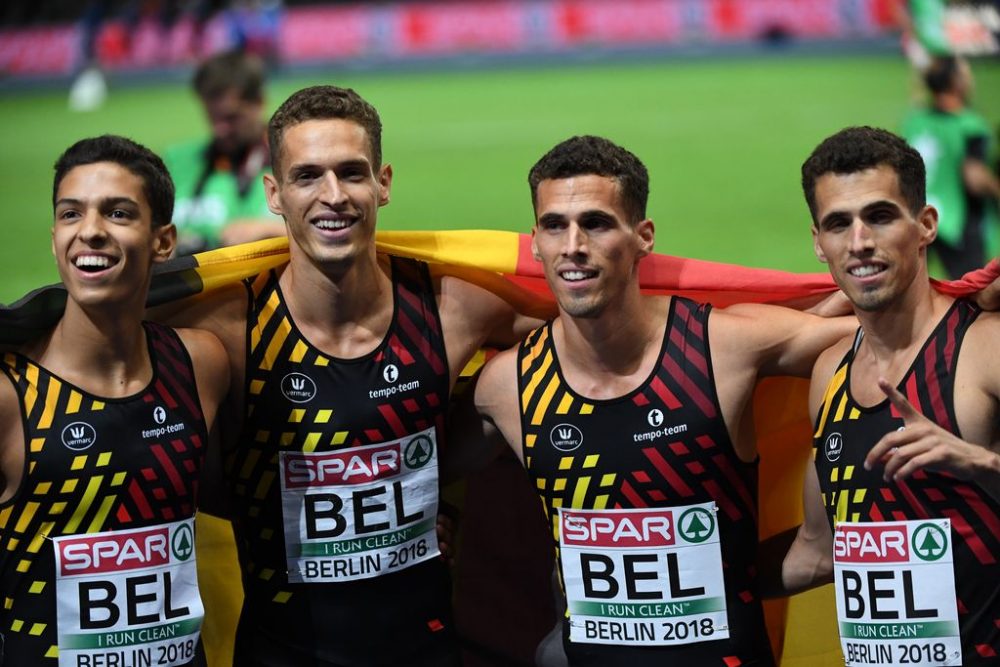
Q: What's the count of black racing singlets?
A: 4